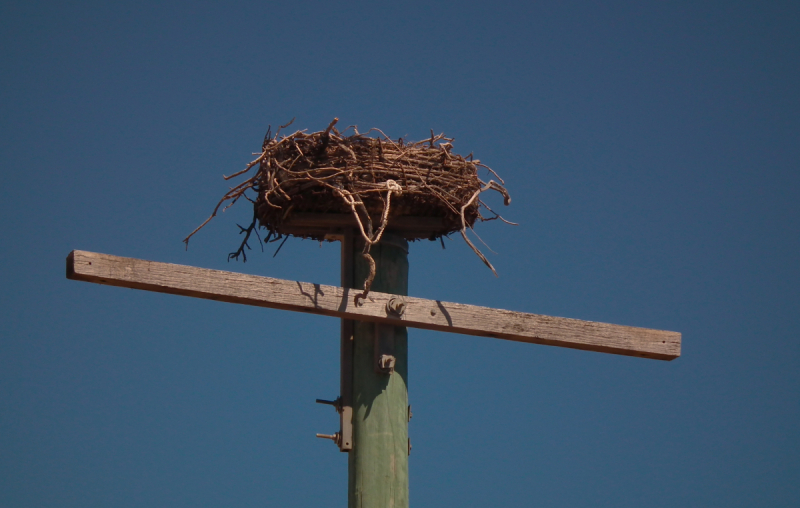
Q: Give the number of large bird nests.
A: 1